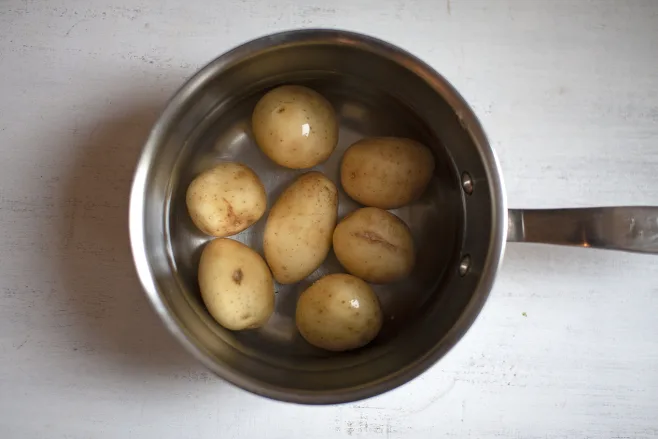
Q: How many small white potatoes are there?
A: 7